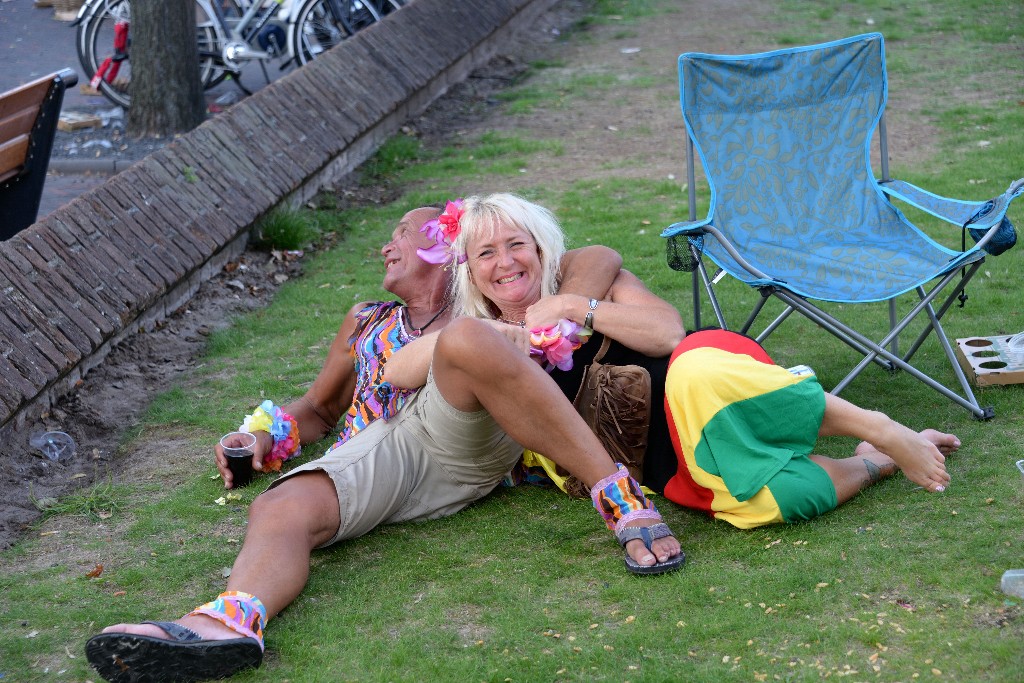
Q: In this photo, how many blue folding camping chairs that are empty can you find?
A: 1